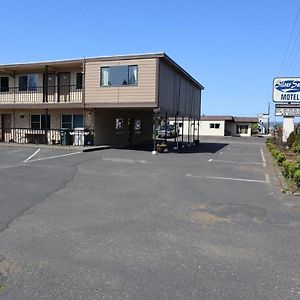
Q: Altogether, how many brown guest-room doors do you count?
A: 3